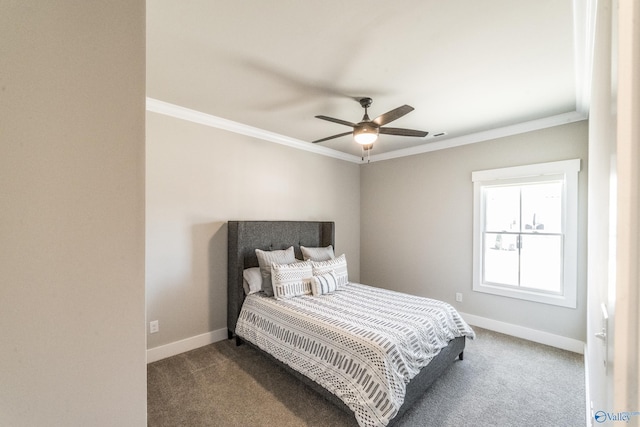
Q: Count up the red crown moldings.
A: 0